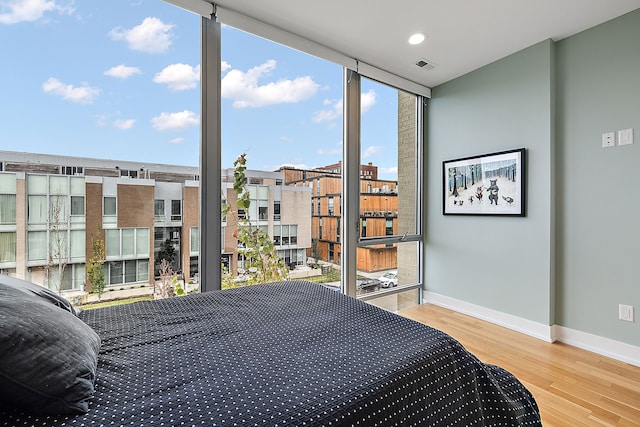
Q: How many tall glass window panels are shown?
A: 3